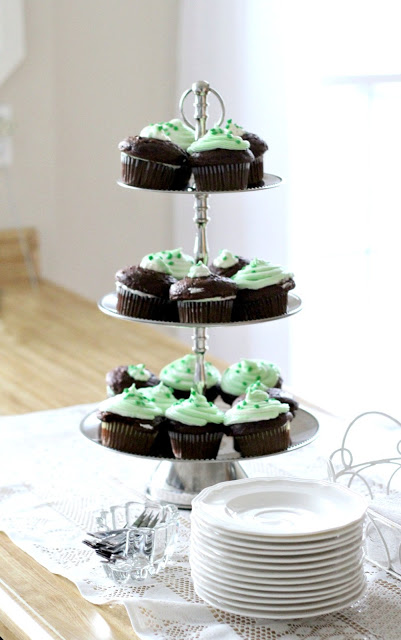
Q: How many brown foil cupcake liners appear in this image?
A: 9